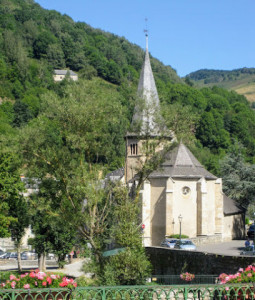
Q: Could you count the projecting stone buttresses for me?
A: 4